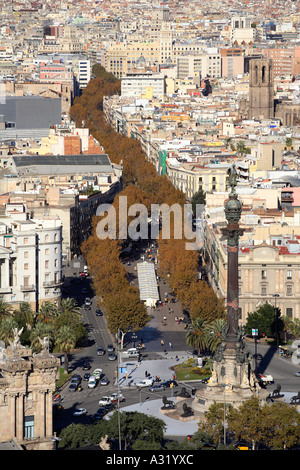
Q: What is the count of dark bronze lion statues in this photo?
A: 5